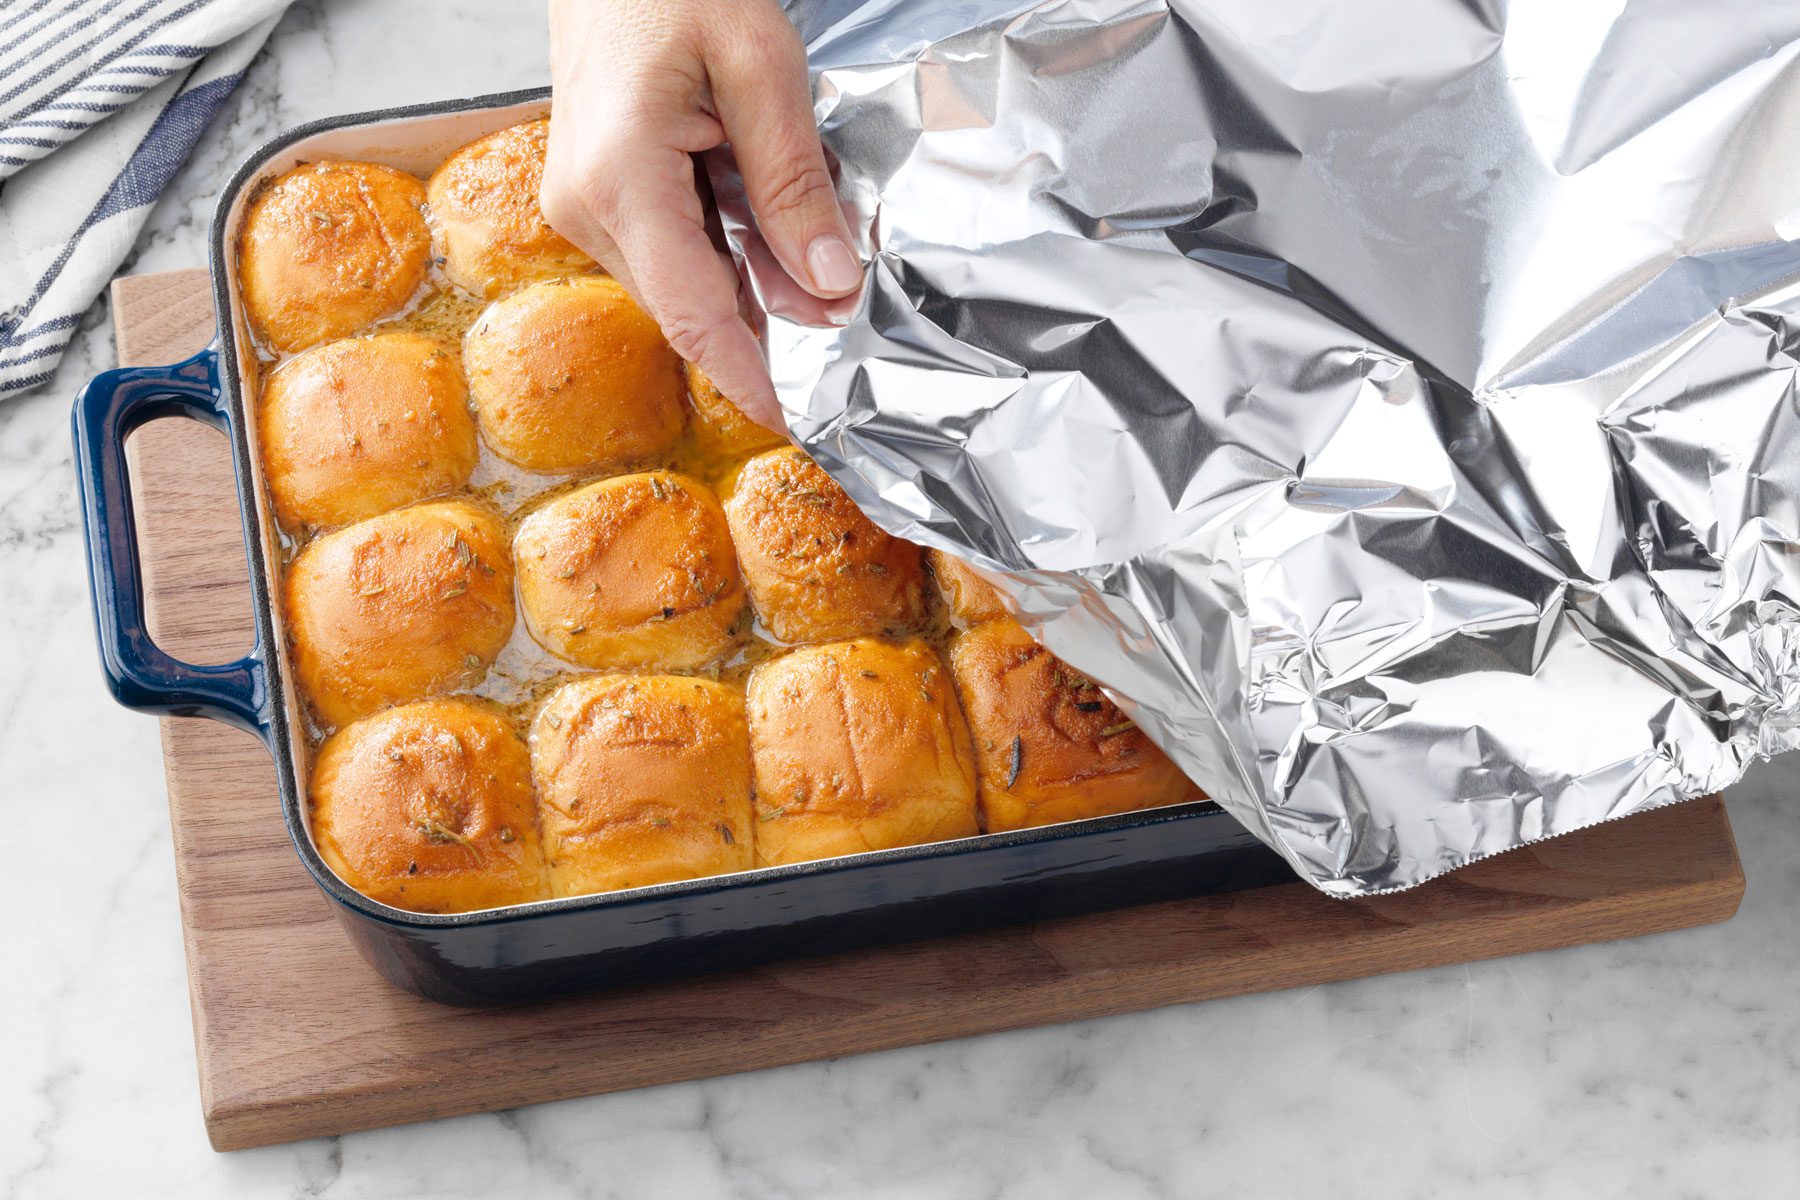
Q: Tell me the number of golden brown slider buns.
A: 13